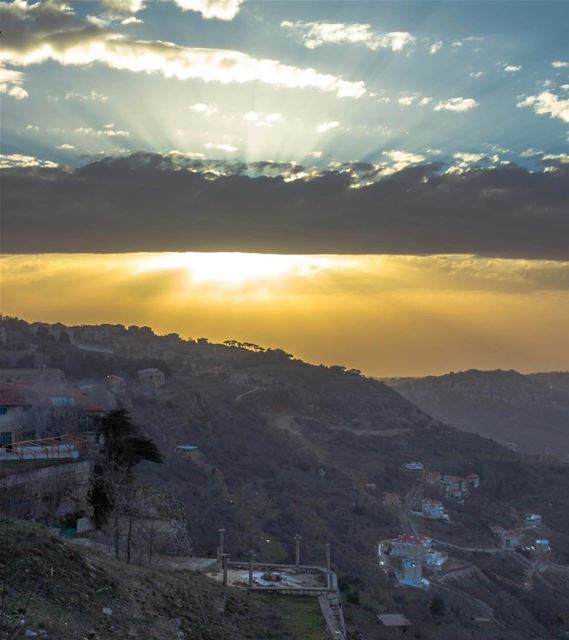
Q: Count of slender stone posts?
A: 5